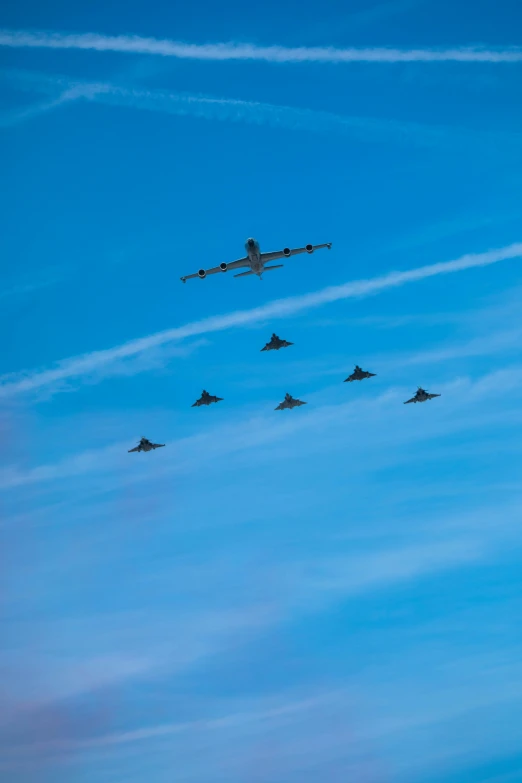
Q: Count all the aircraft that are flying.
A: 7